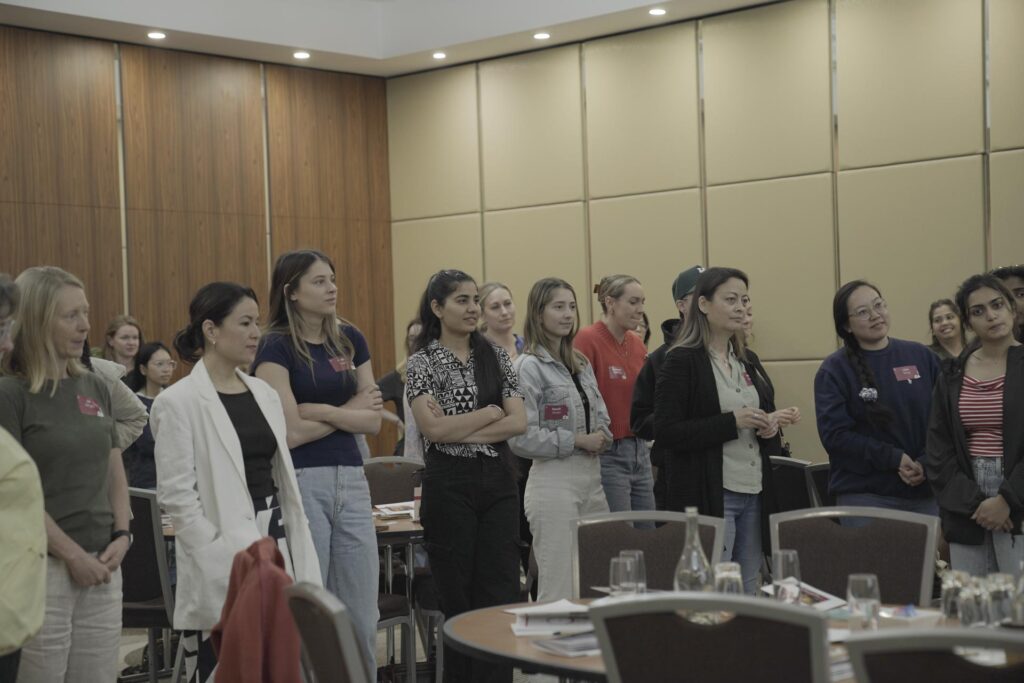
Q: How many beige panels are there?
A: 13